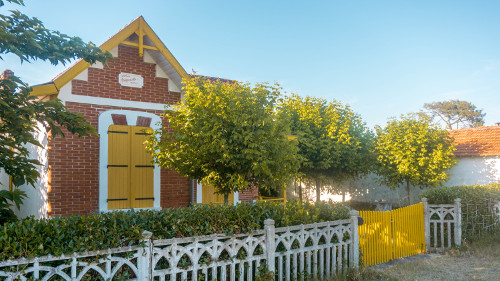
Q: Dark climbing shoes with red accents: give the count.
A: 0